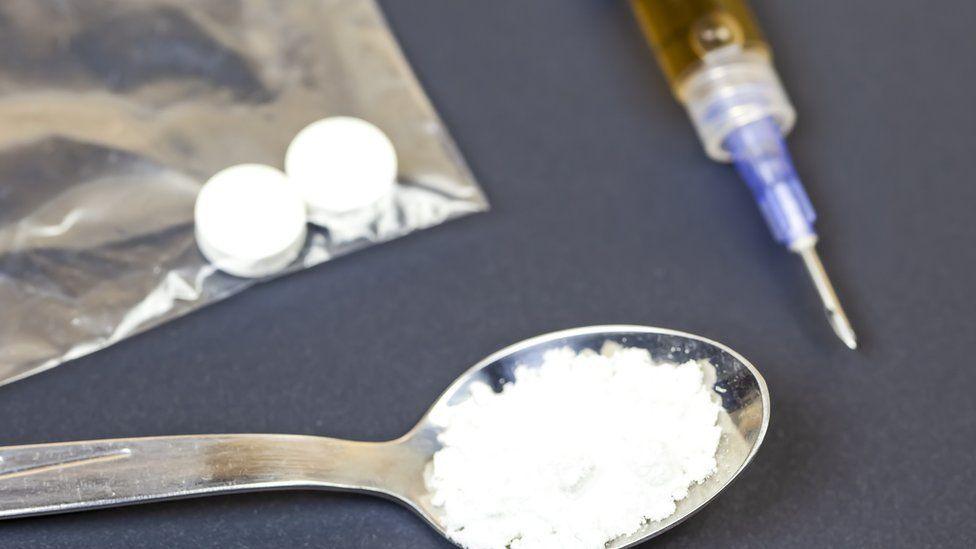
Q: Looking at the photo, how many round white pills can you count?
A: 2